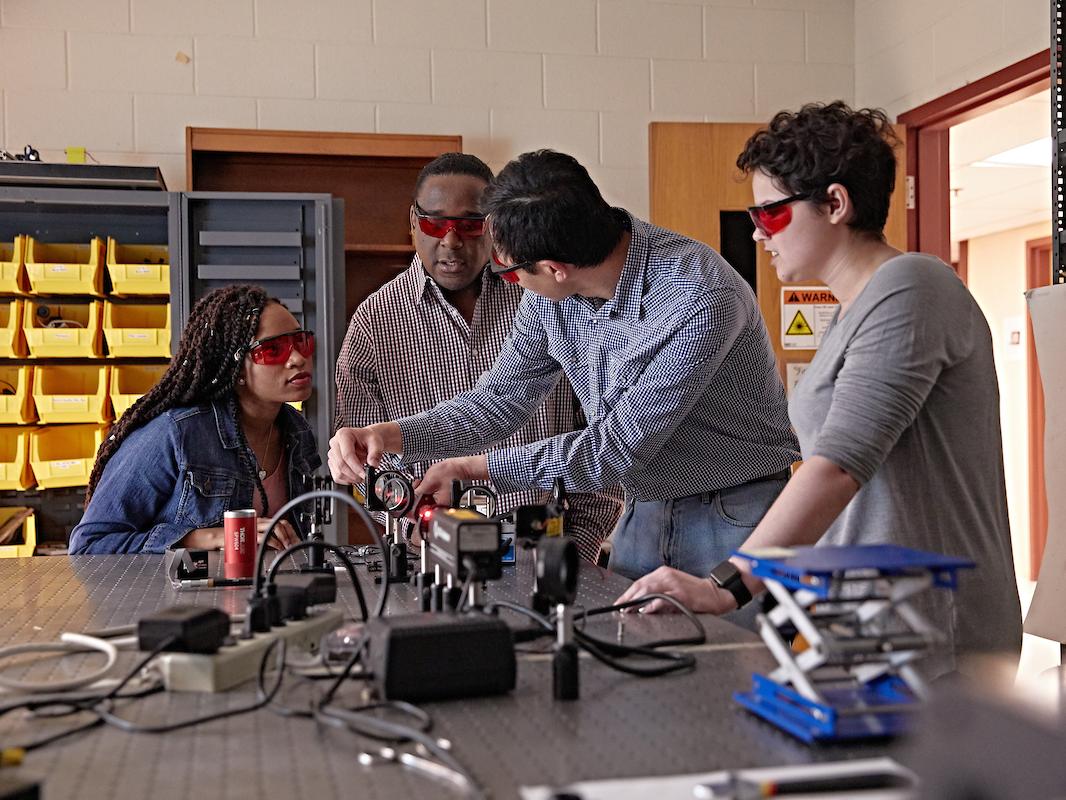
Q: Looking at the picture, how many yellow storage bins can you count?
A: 12